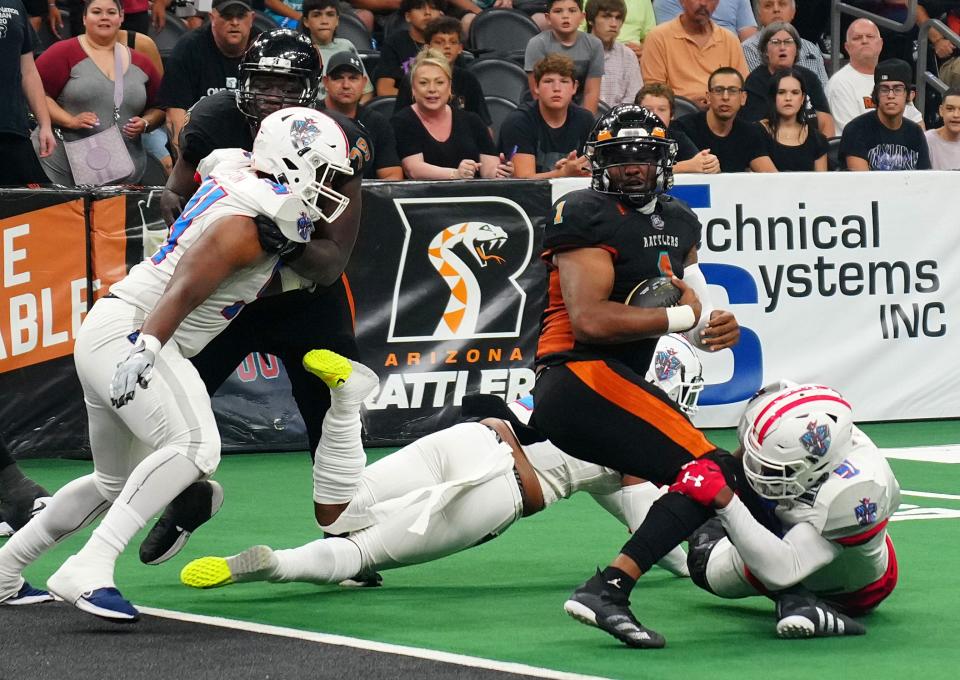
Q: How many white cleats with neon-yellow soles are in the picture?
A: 2